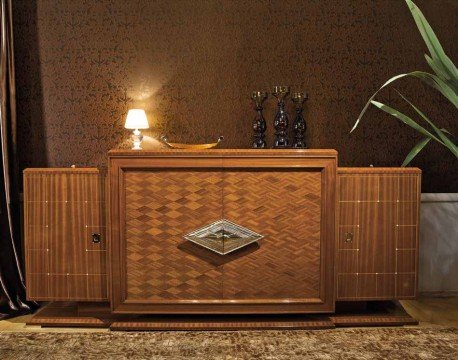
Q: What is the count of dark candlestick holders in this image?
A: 3